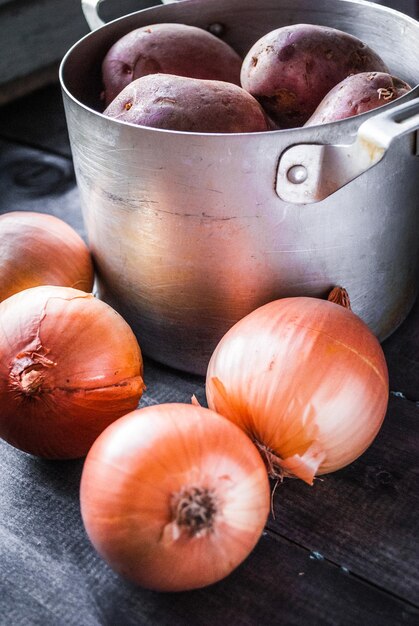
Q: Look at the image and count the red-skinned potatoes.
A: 4